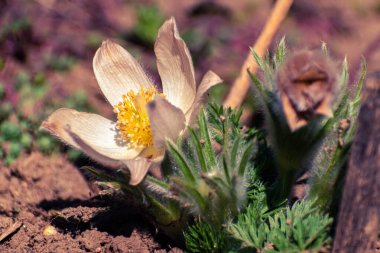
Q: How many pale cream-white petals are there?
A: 6